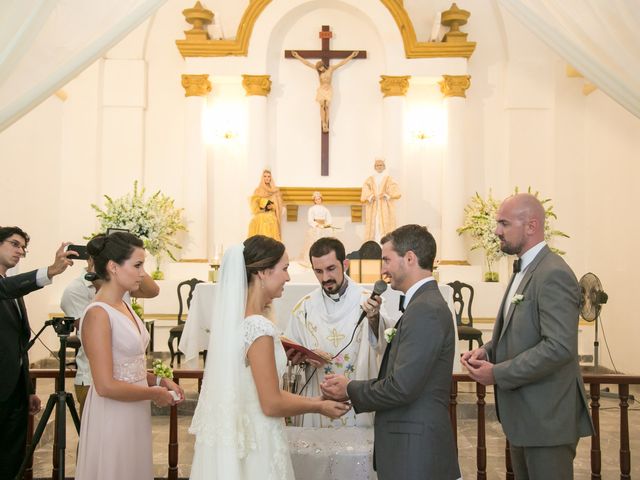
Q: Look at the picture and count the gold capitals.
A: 4